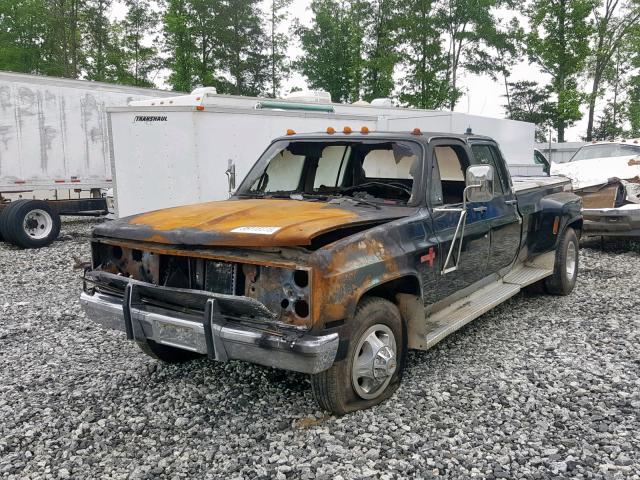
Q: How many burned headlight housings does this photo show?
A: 2